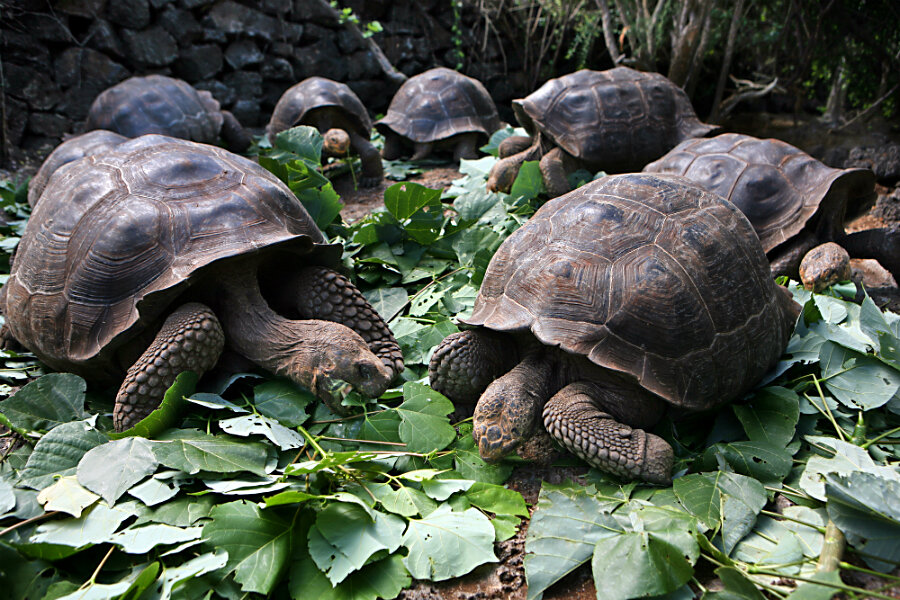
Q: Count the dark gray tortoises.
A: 8